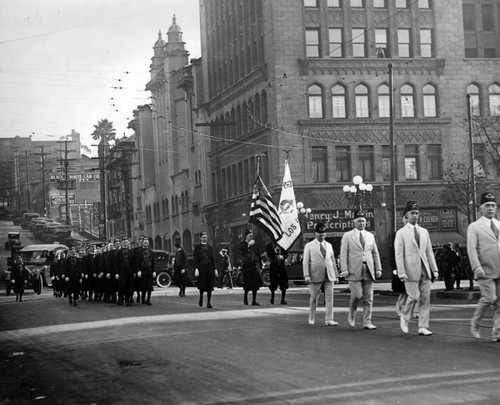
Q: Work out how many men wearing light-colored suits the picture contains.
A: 4